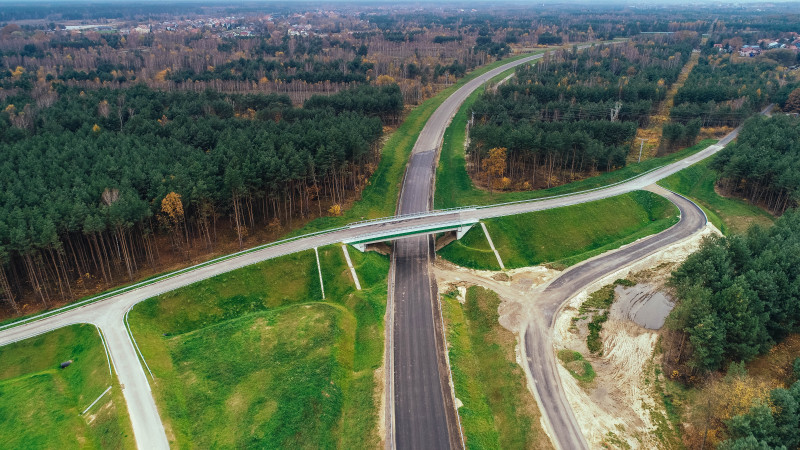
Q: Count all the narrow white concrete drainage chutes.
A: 4